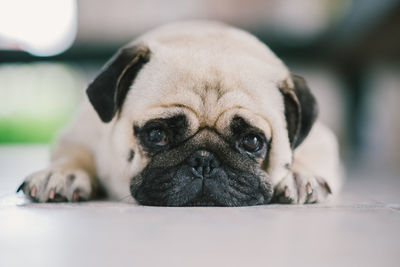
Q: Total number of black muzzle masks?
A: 1